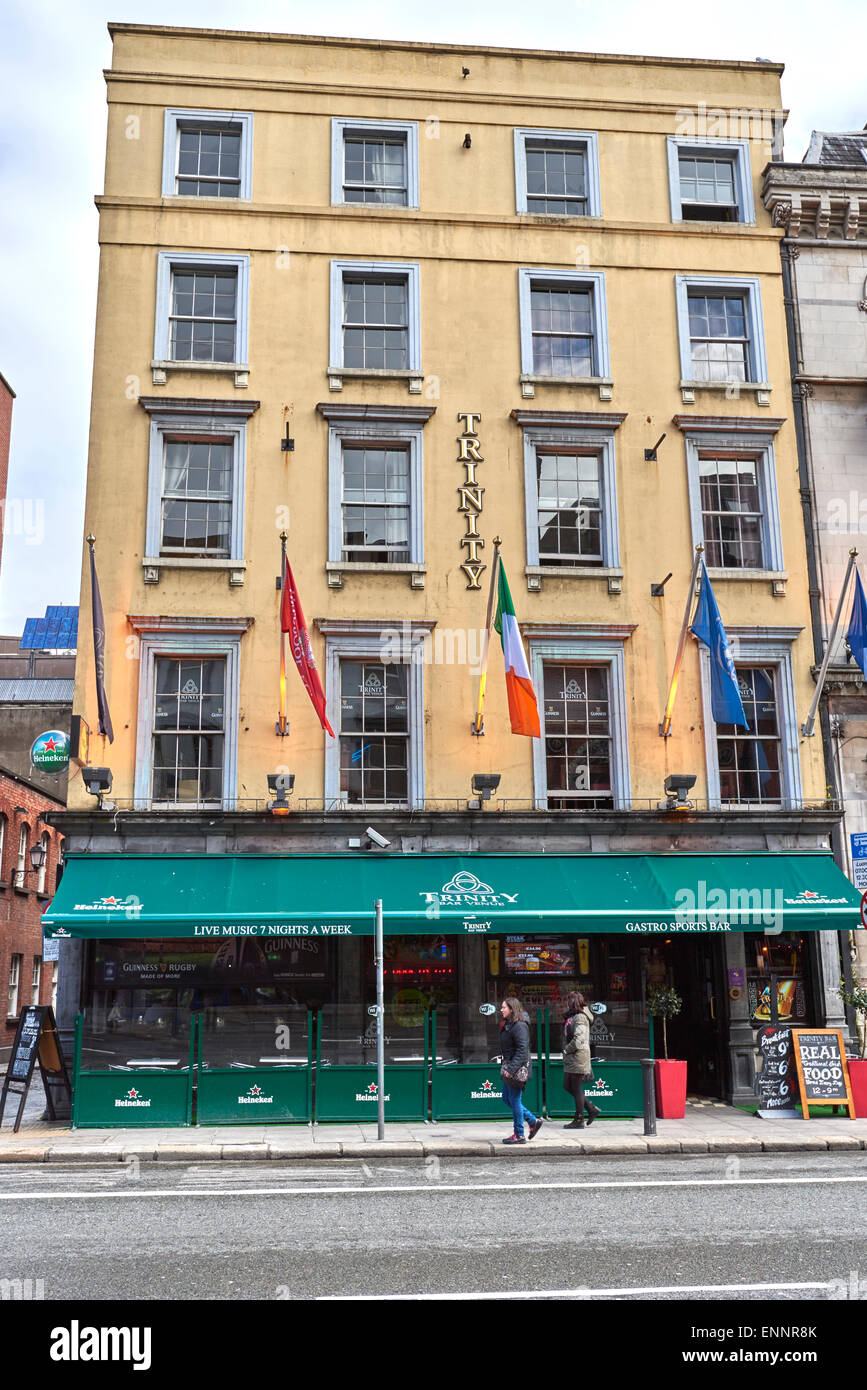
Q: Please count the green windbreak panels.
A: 5